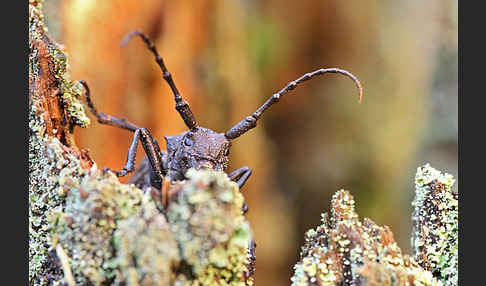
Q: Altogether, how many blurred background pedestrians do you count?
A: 0